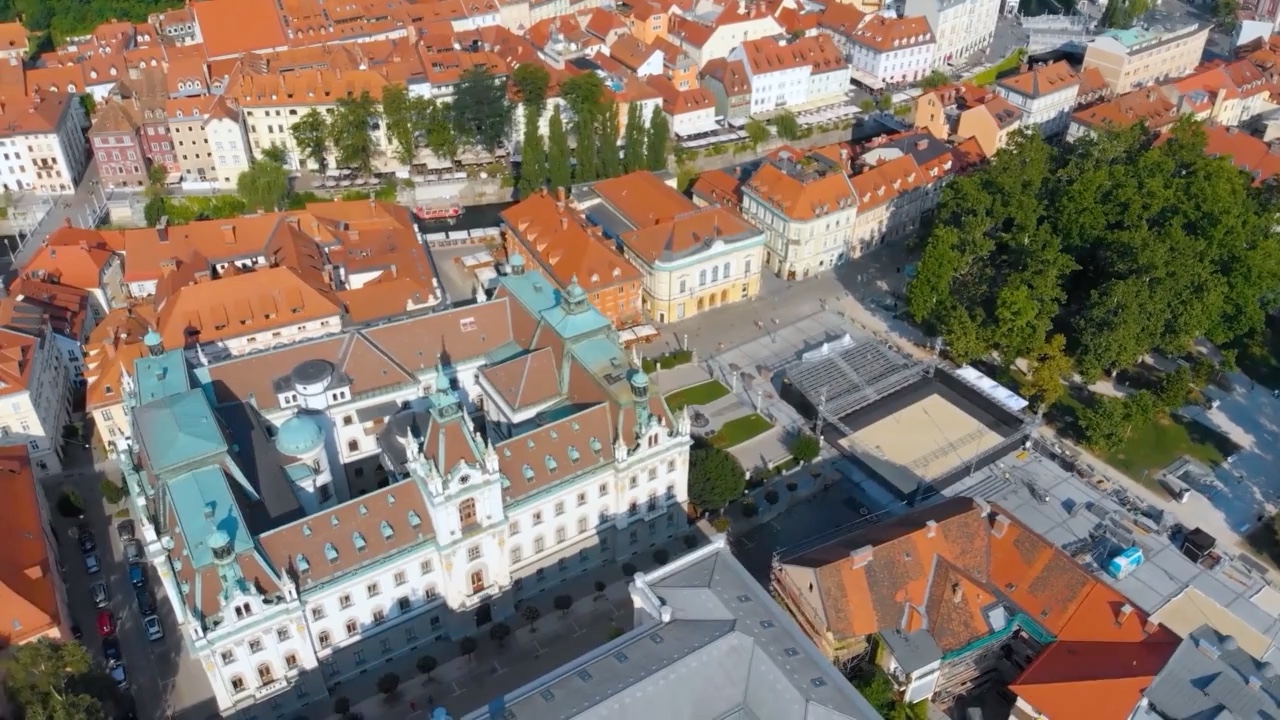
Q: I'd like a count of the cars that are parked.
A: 11